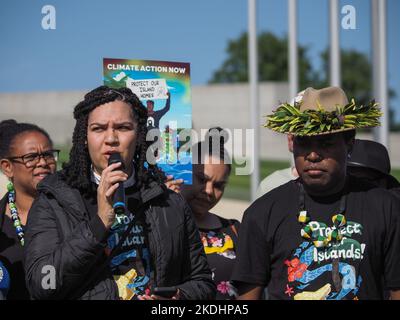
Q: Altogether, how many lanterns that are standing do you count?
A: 0